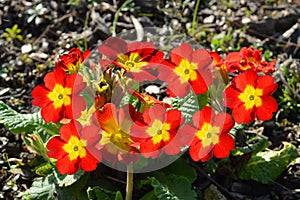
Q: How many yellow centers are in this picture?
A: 8